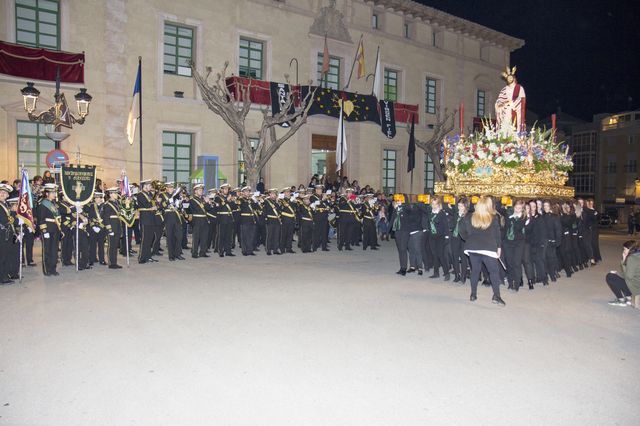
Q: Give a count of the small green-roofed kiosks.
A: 1